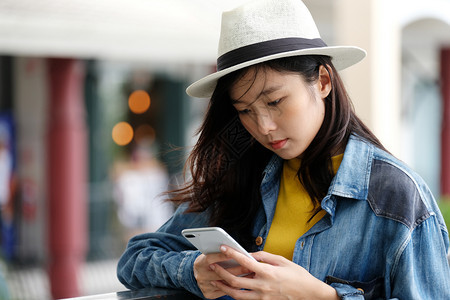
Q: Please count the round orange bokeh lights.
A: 2